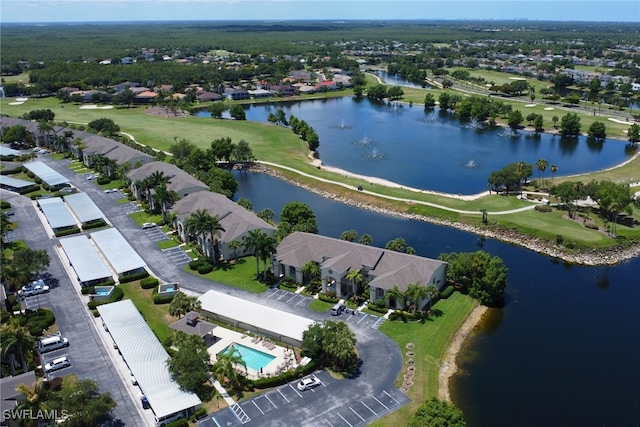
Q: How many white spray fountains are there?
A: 8